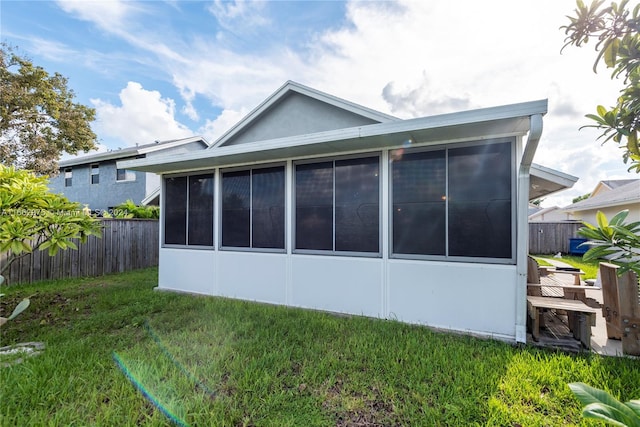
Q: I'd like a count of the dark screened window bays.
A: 4